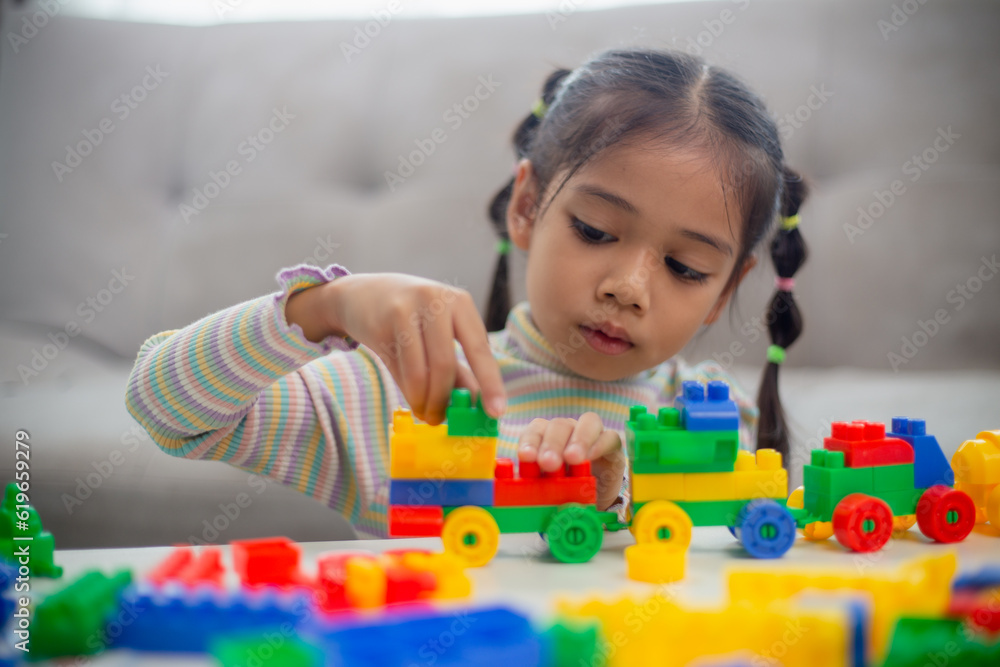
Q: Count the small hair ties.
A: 5